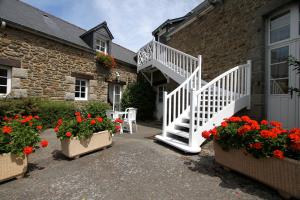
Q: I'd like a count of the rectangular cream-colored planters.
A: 3